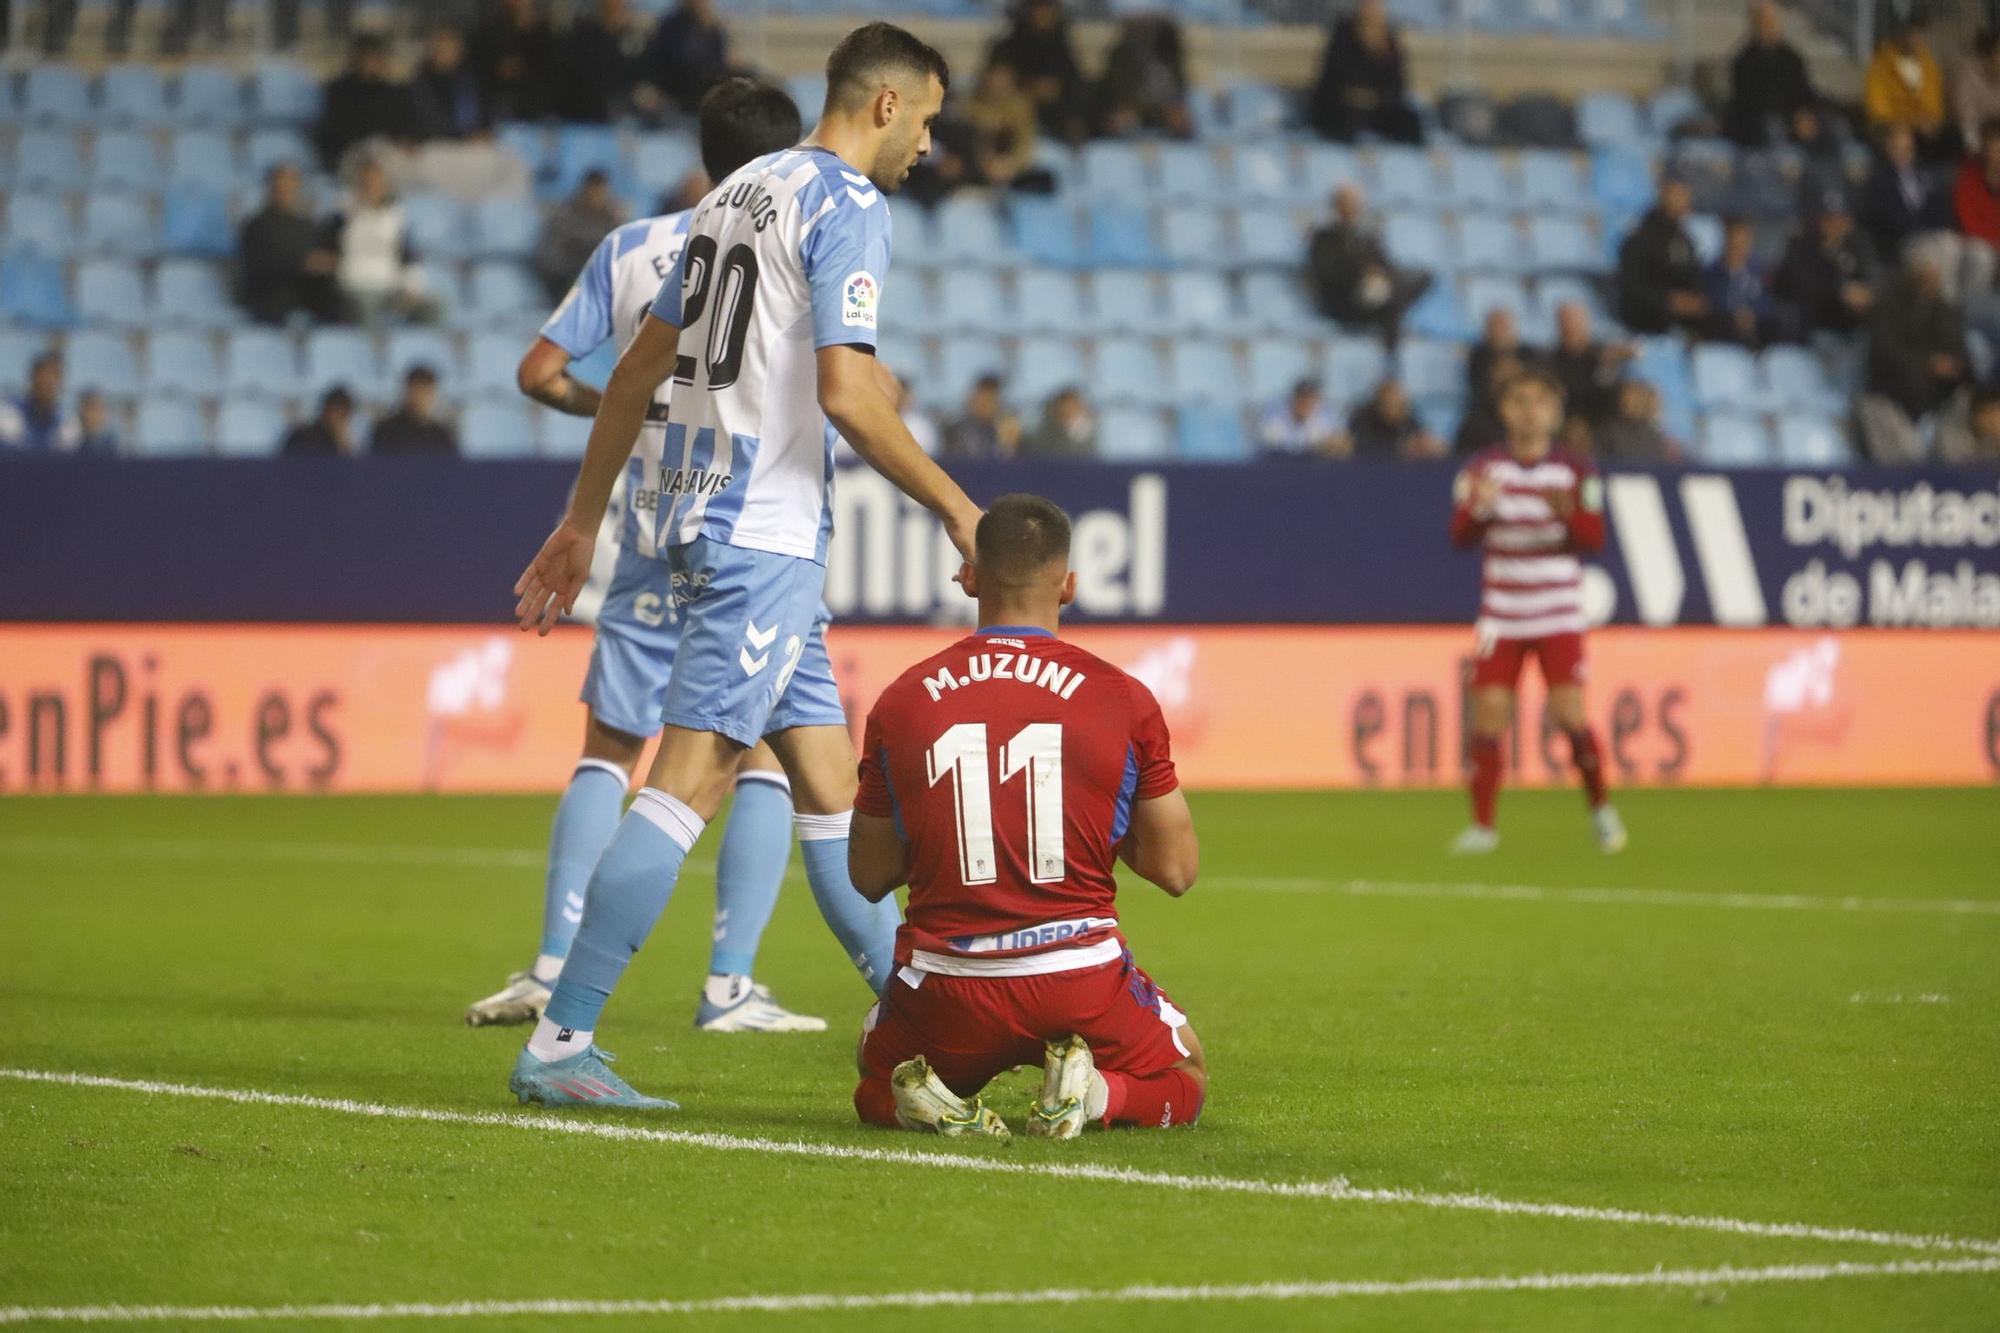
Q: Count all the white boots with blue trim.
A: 2